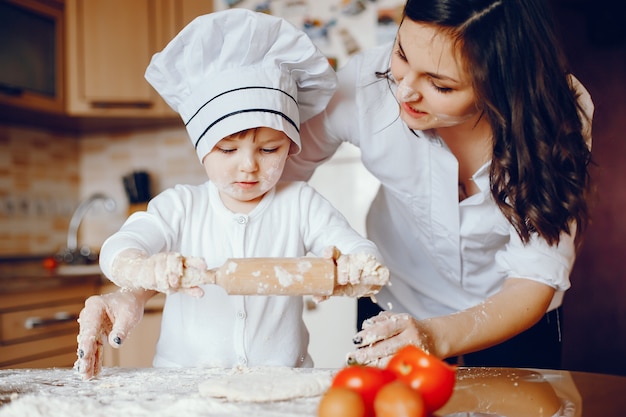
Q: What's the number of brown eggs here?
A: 2